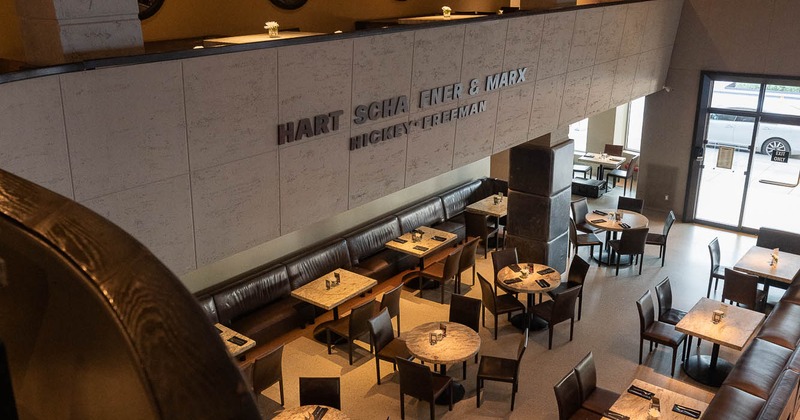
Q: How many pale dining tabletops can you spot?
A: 14